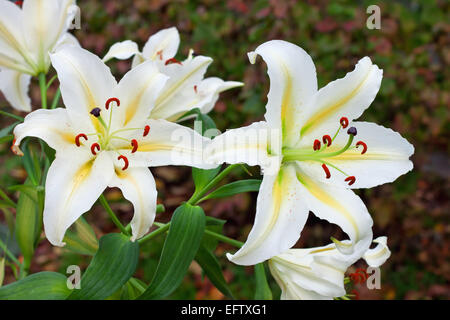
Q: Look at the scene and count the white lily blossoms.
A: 5